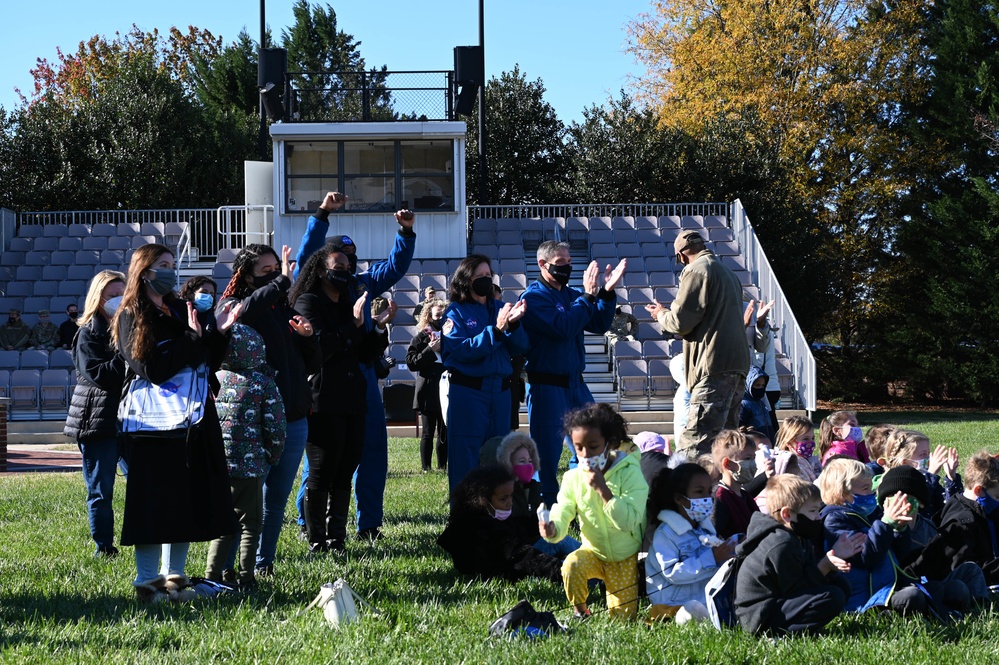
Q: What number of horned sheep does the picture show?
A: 0